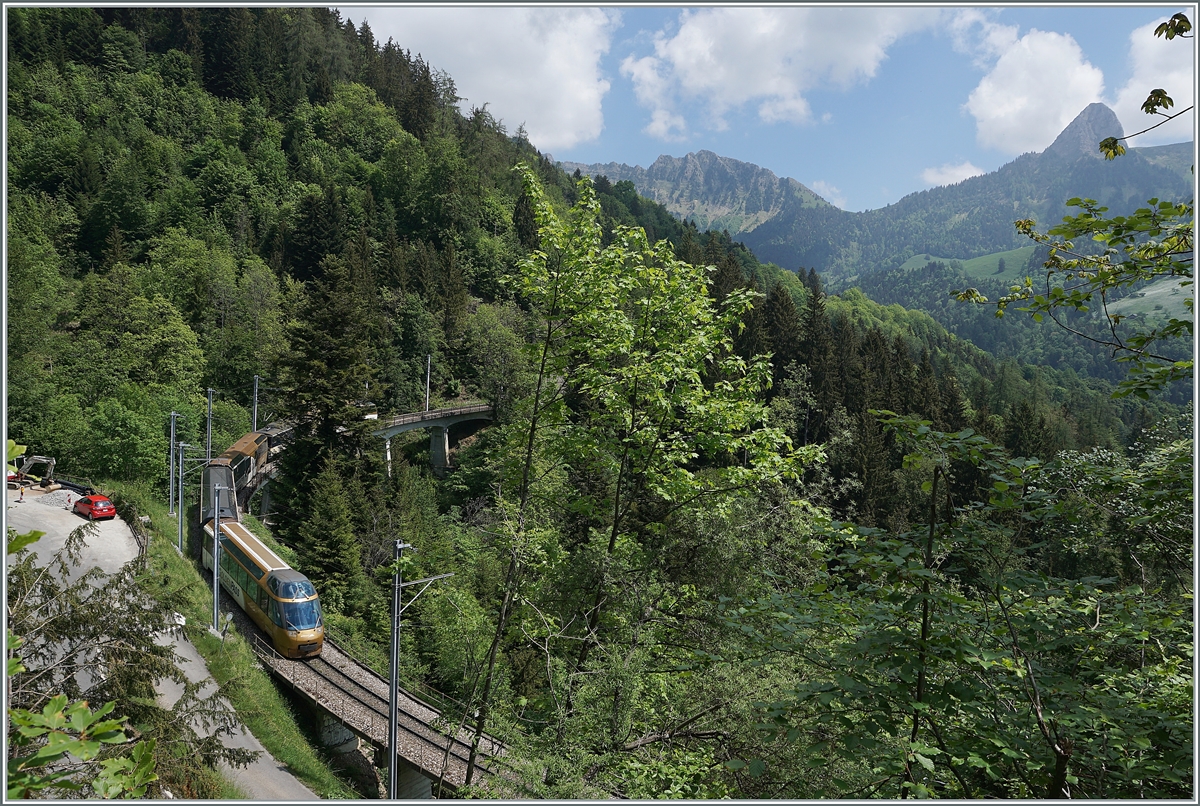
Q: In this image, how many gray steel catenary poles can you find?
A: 7